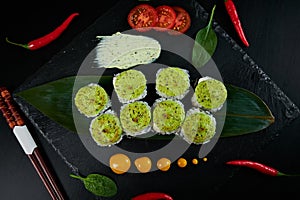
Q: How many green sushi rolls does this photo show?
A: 8